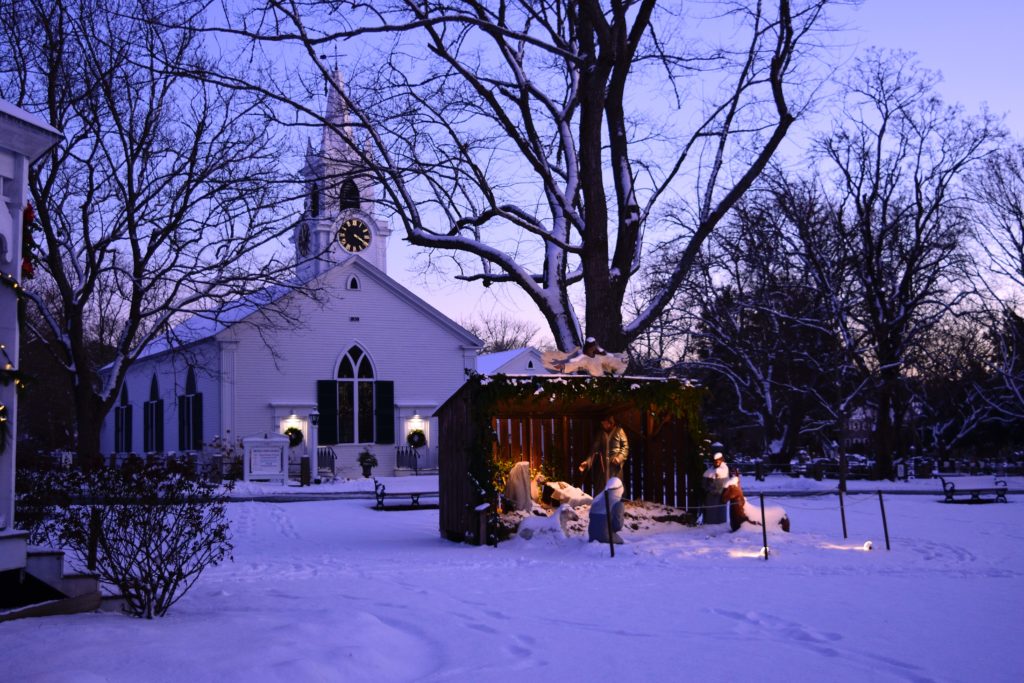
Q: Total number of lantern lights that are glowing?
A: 2